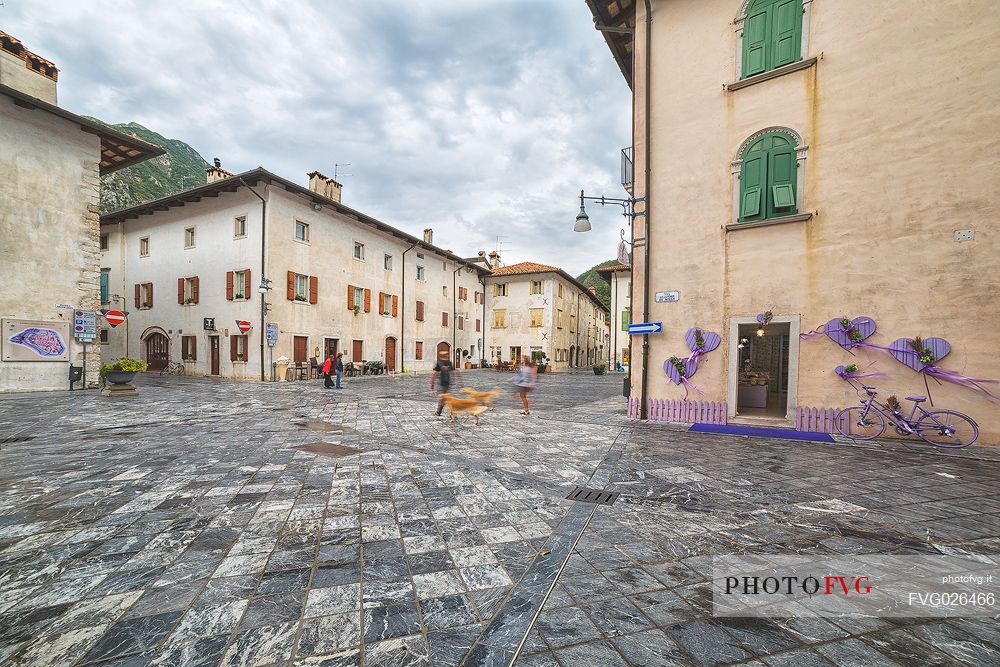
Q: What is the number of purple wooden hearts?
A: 6